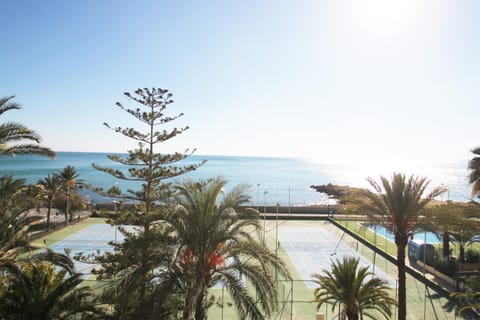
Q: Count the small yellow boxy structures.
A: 1